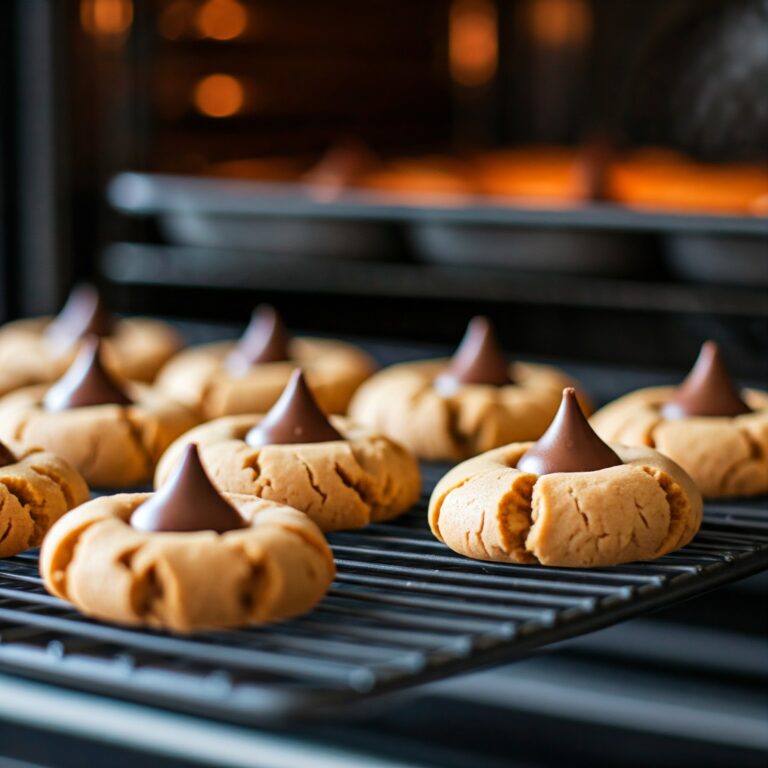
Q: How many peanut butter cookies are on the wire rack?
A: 9